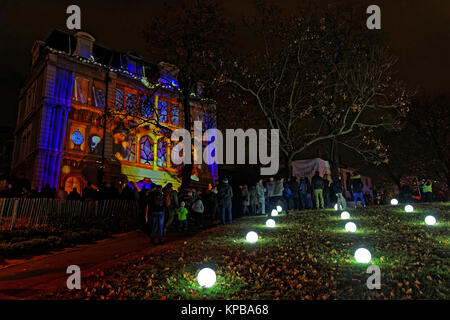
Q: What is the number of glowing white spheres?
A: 12